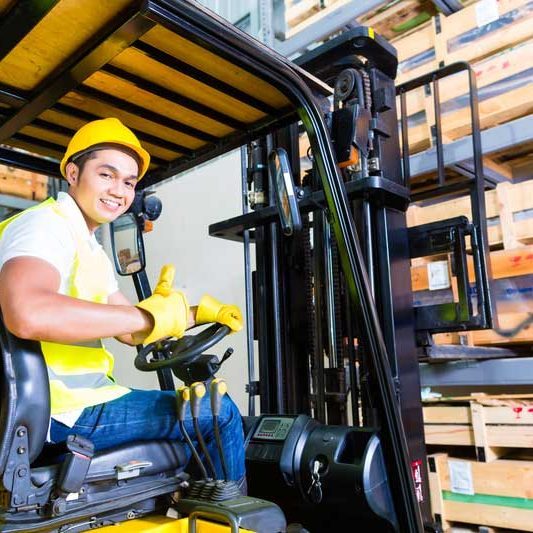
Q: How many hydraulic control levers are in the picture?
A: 3